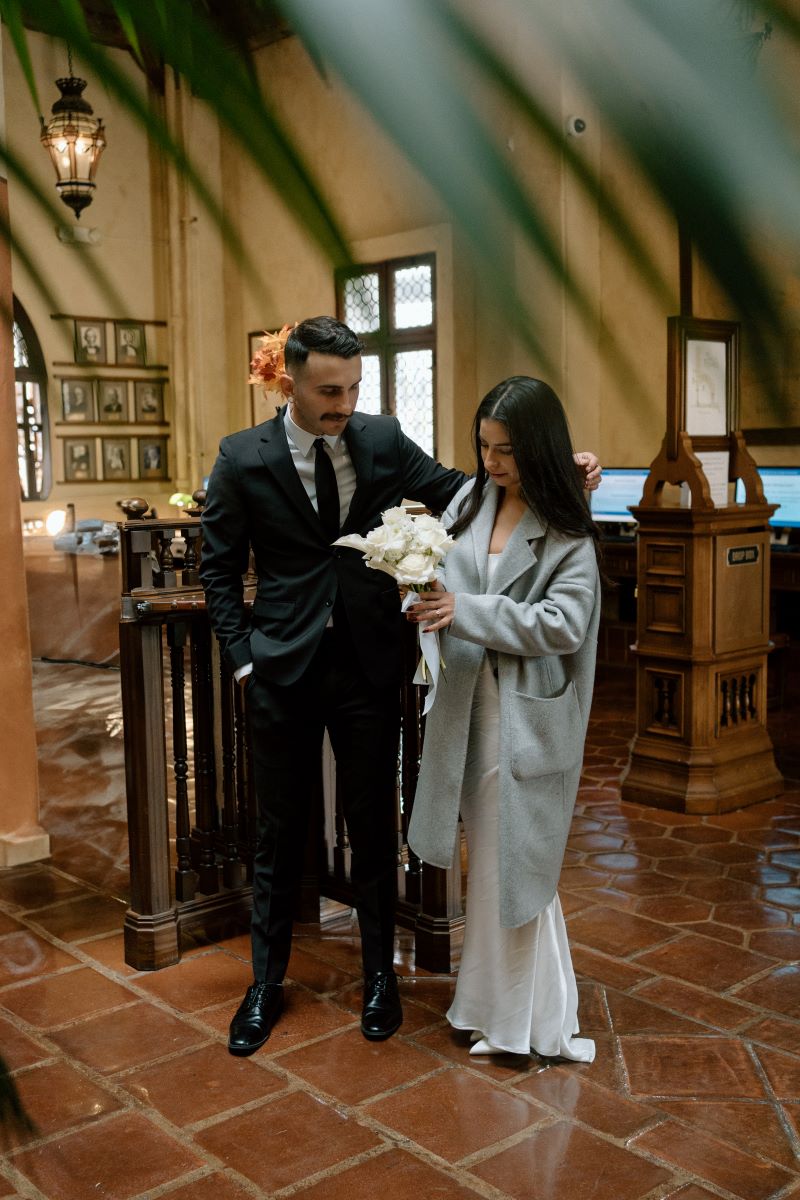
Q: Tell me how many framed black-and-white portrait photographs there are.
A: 8